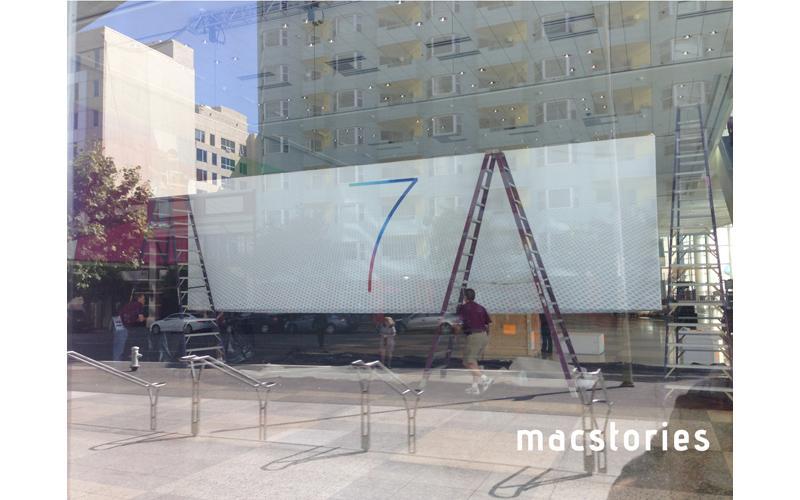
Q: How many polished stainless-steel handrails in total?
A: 4